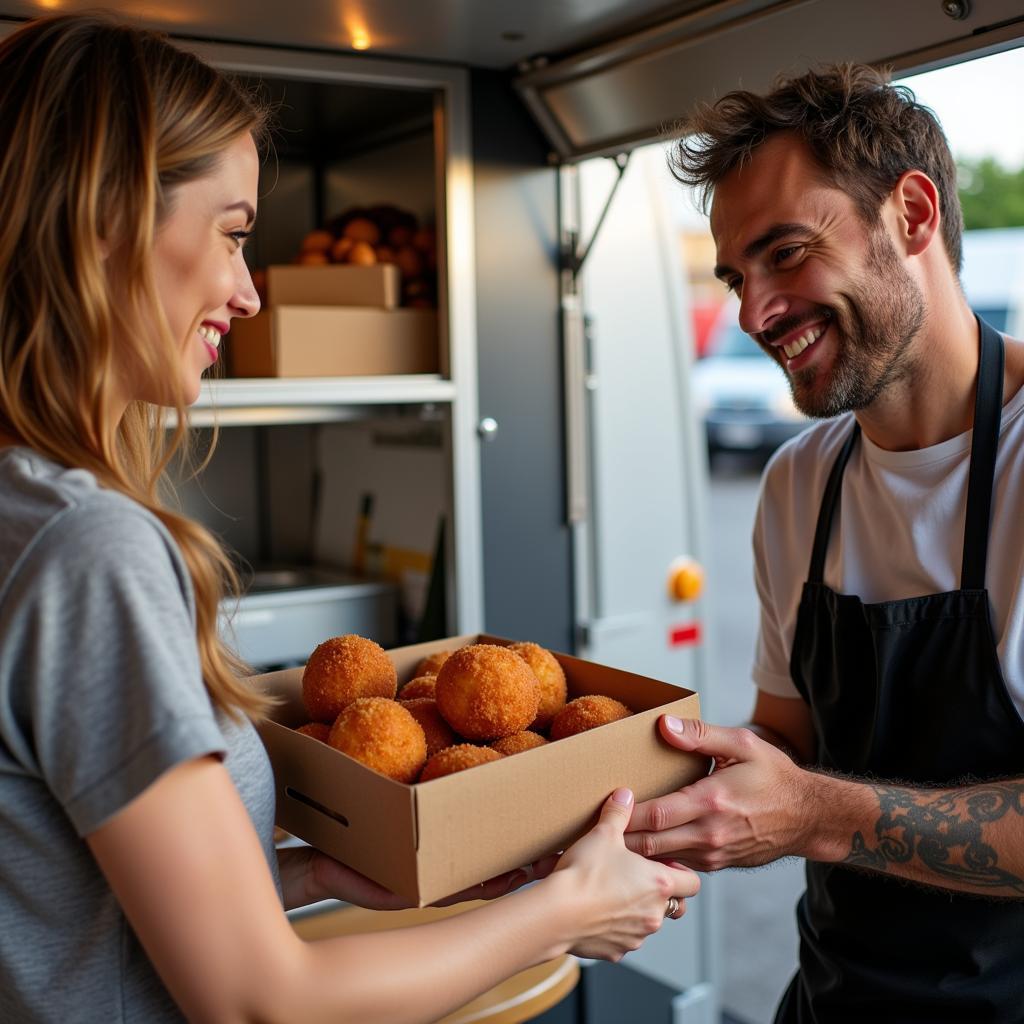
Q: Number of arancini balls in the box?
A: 11